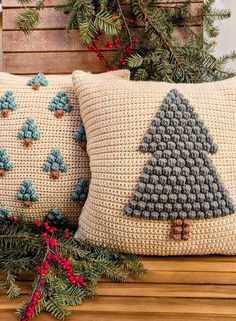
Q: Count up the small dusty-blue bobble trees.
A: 11